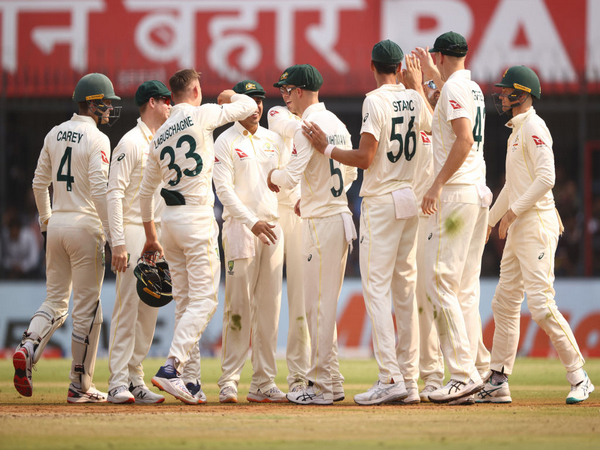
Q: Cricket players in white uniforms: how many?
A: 10